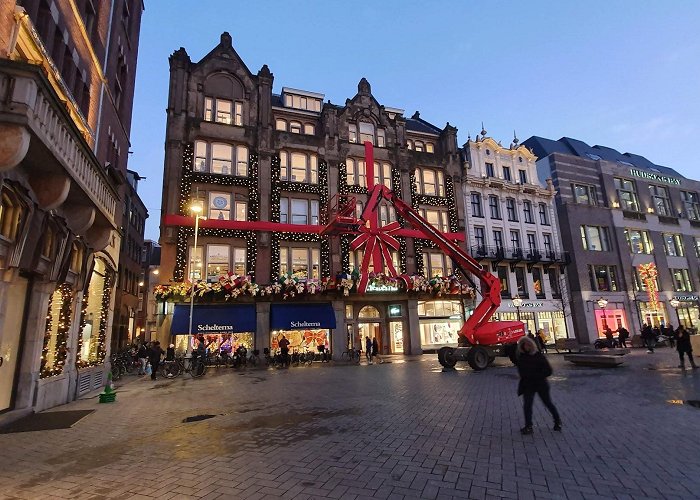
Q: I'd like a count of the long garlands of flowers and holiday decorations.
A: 1